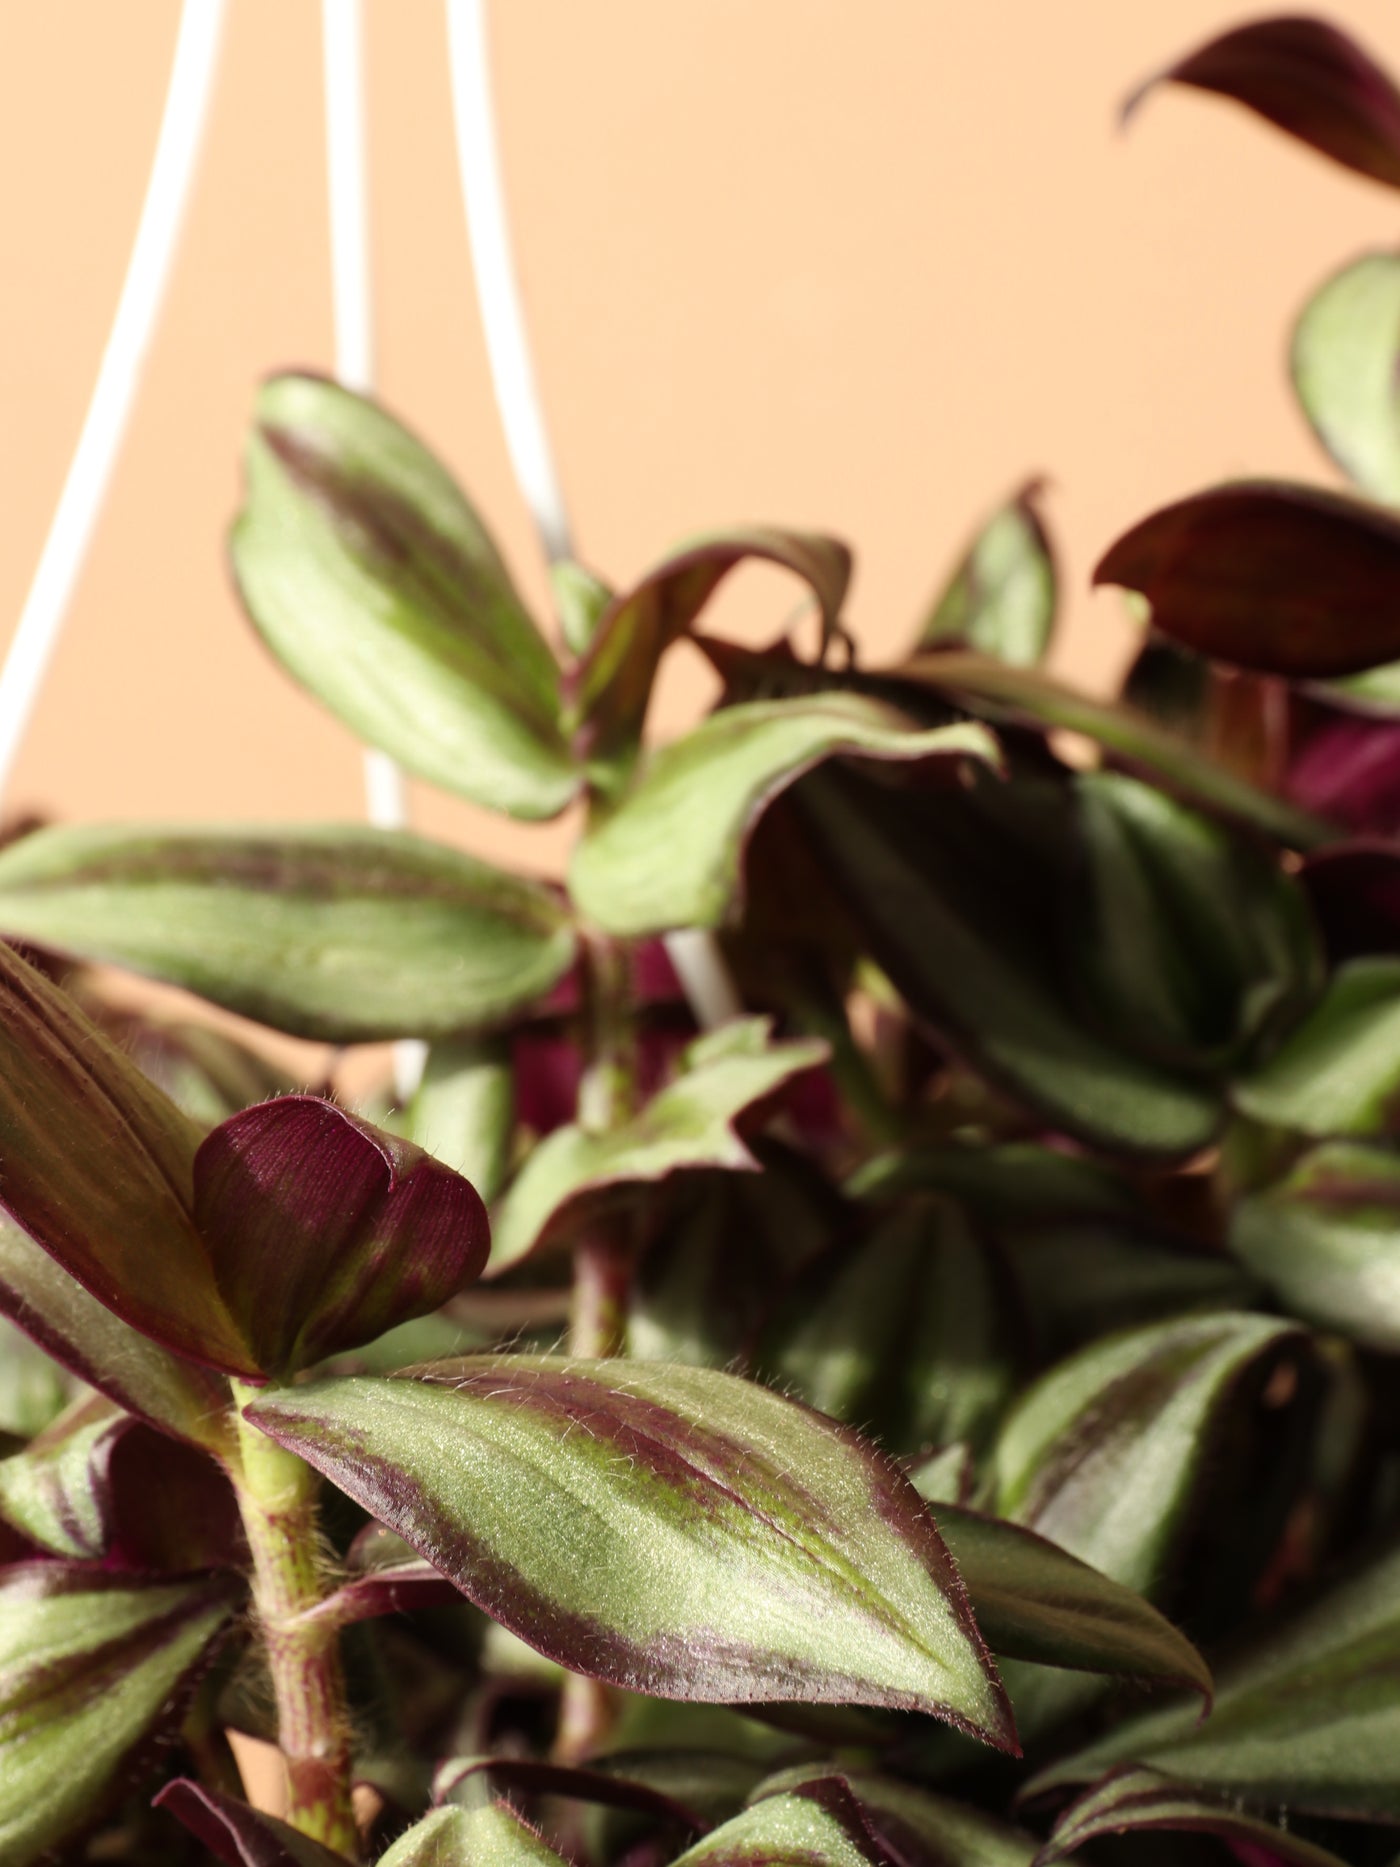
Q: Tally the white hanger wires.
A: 3